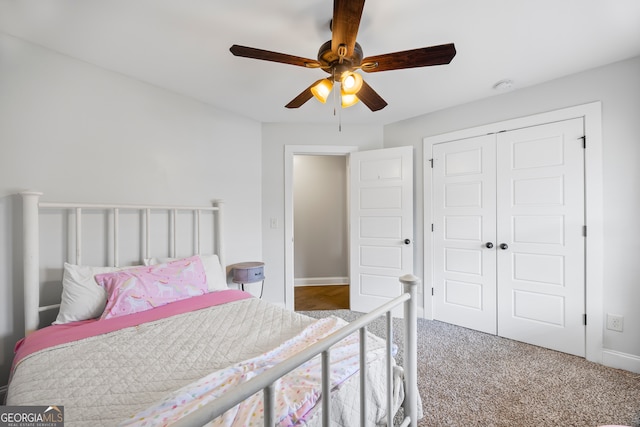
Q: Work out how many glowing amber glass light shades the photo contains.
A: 3